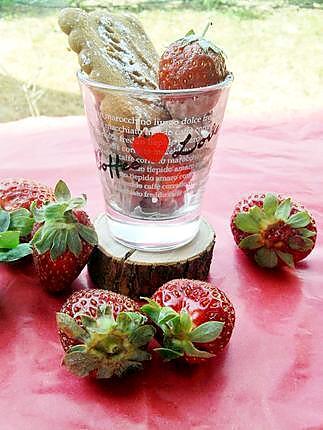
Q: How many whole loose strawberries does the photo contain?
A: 5